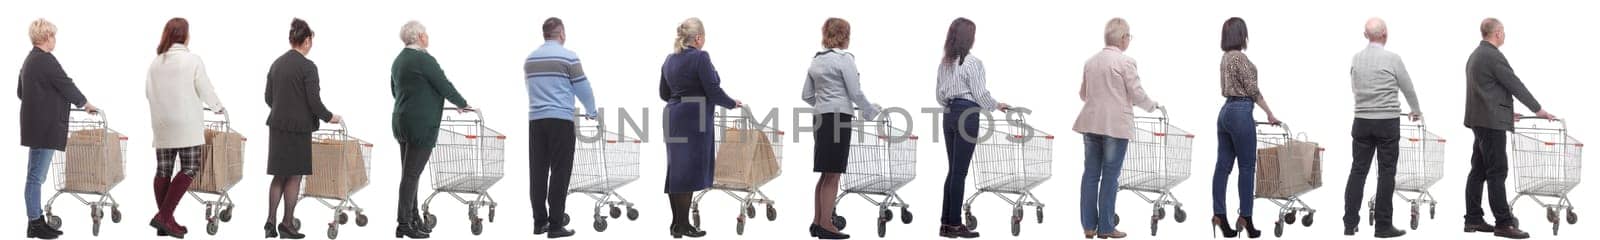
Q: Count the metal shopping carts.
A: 12